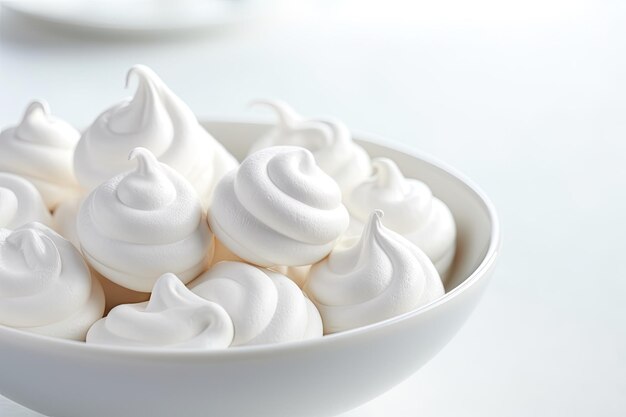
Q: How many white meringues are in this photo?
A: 11